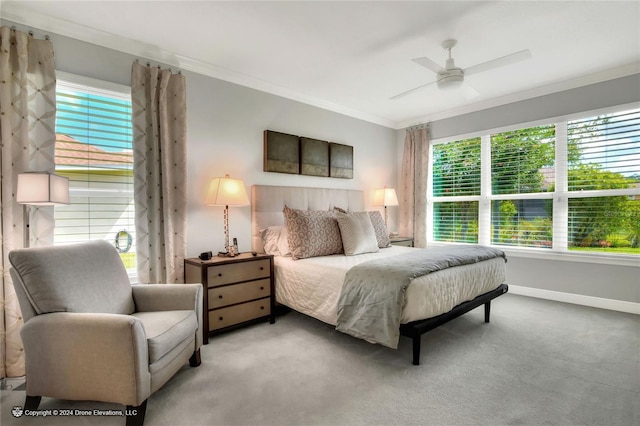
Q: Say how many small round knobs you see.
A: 6